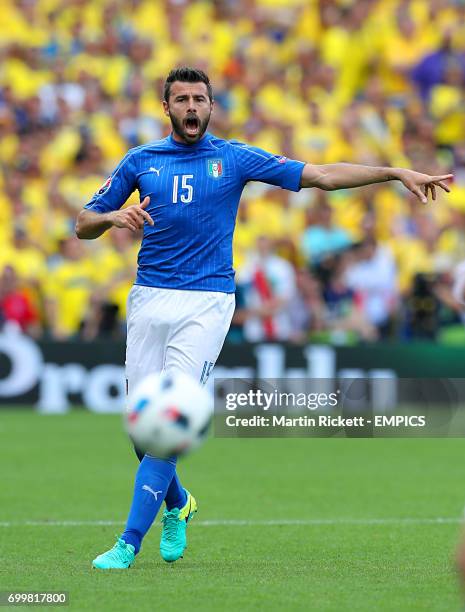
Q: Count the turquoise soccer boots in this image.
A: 2